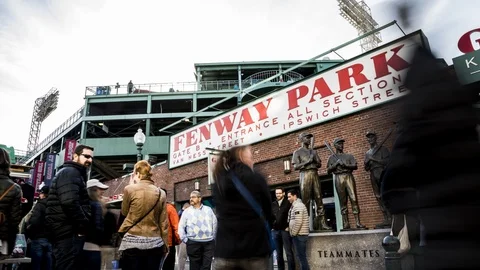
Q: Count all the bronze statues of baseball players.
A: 3